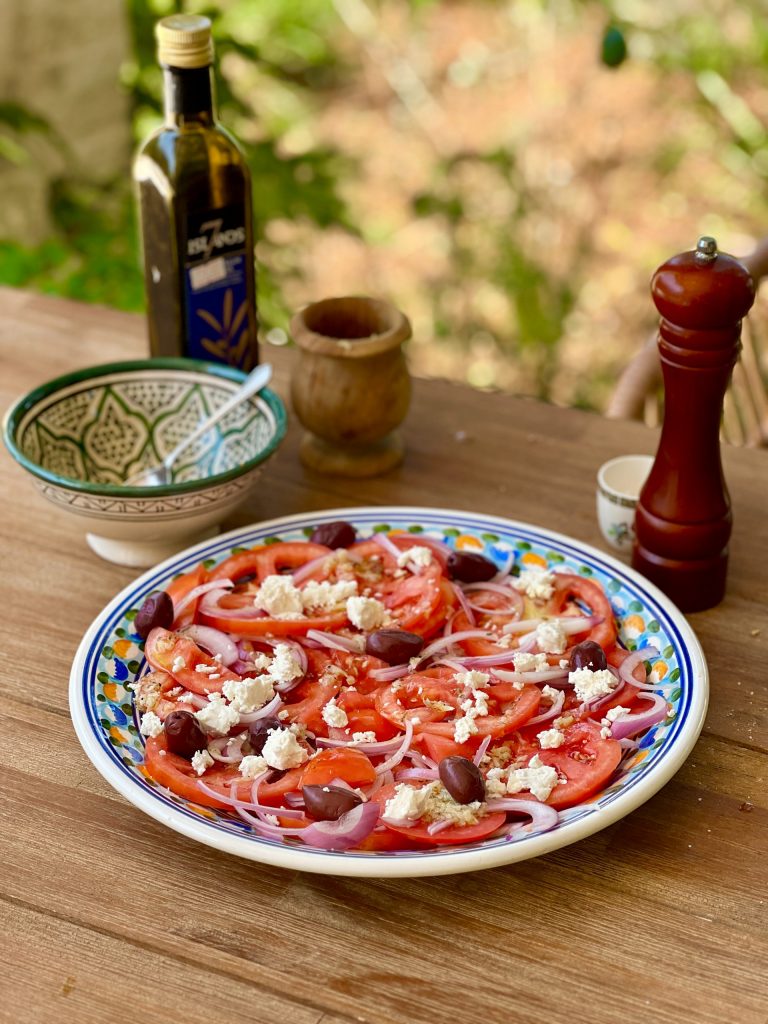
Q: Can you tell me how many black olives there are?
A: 9